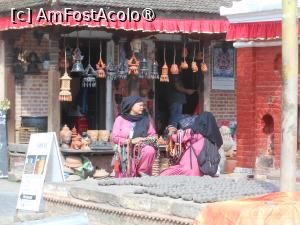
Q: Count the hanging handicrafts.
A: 14